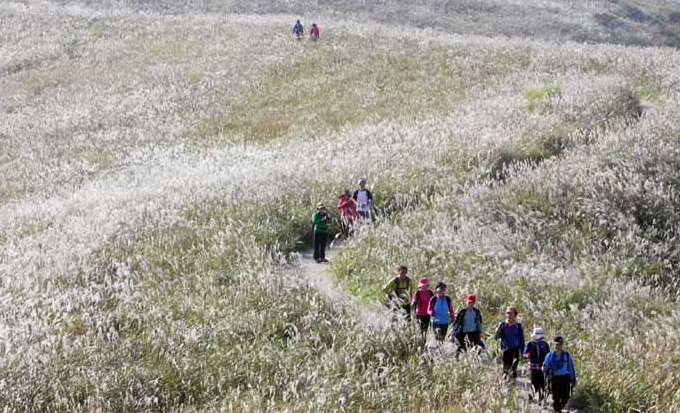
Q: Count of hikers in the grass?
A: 12